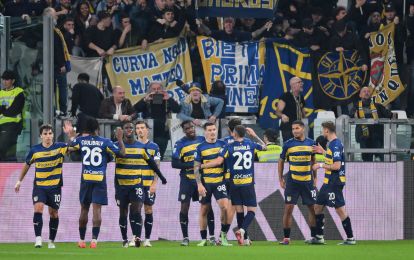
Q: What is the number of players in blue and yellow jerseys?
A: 10